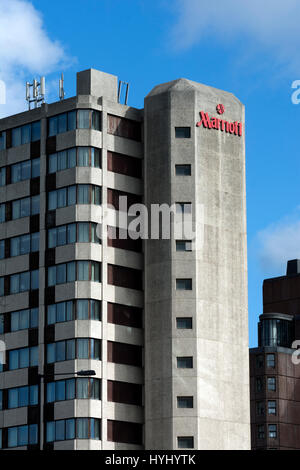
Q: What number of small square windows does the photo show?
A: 9